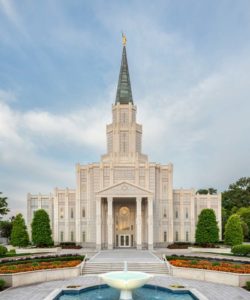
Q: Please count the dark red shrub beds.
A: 2